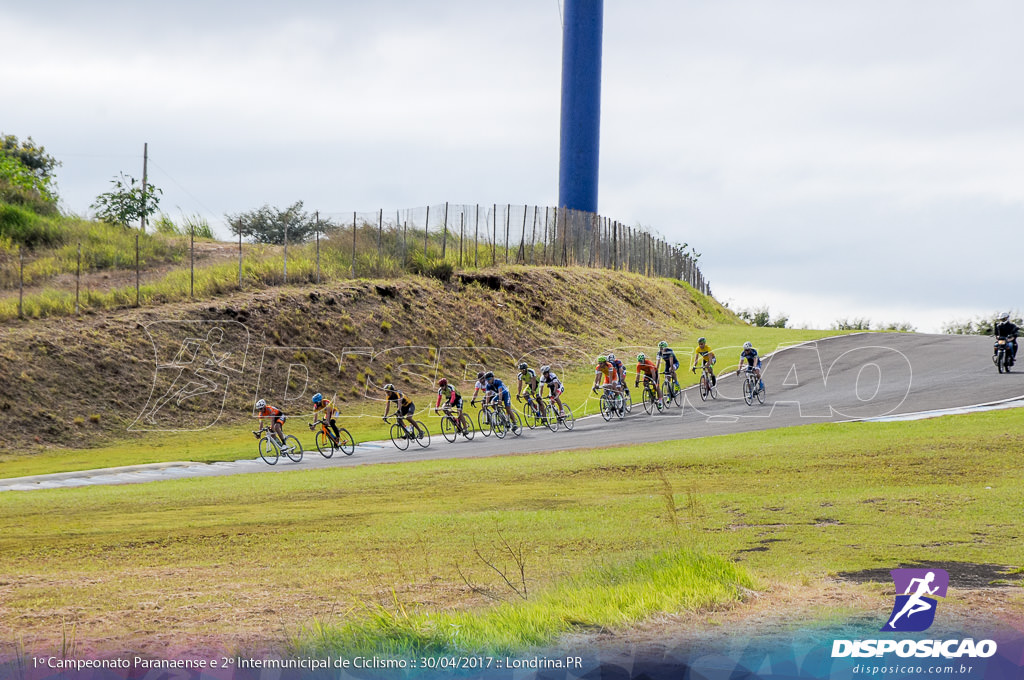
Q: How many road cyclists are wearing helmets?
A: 14